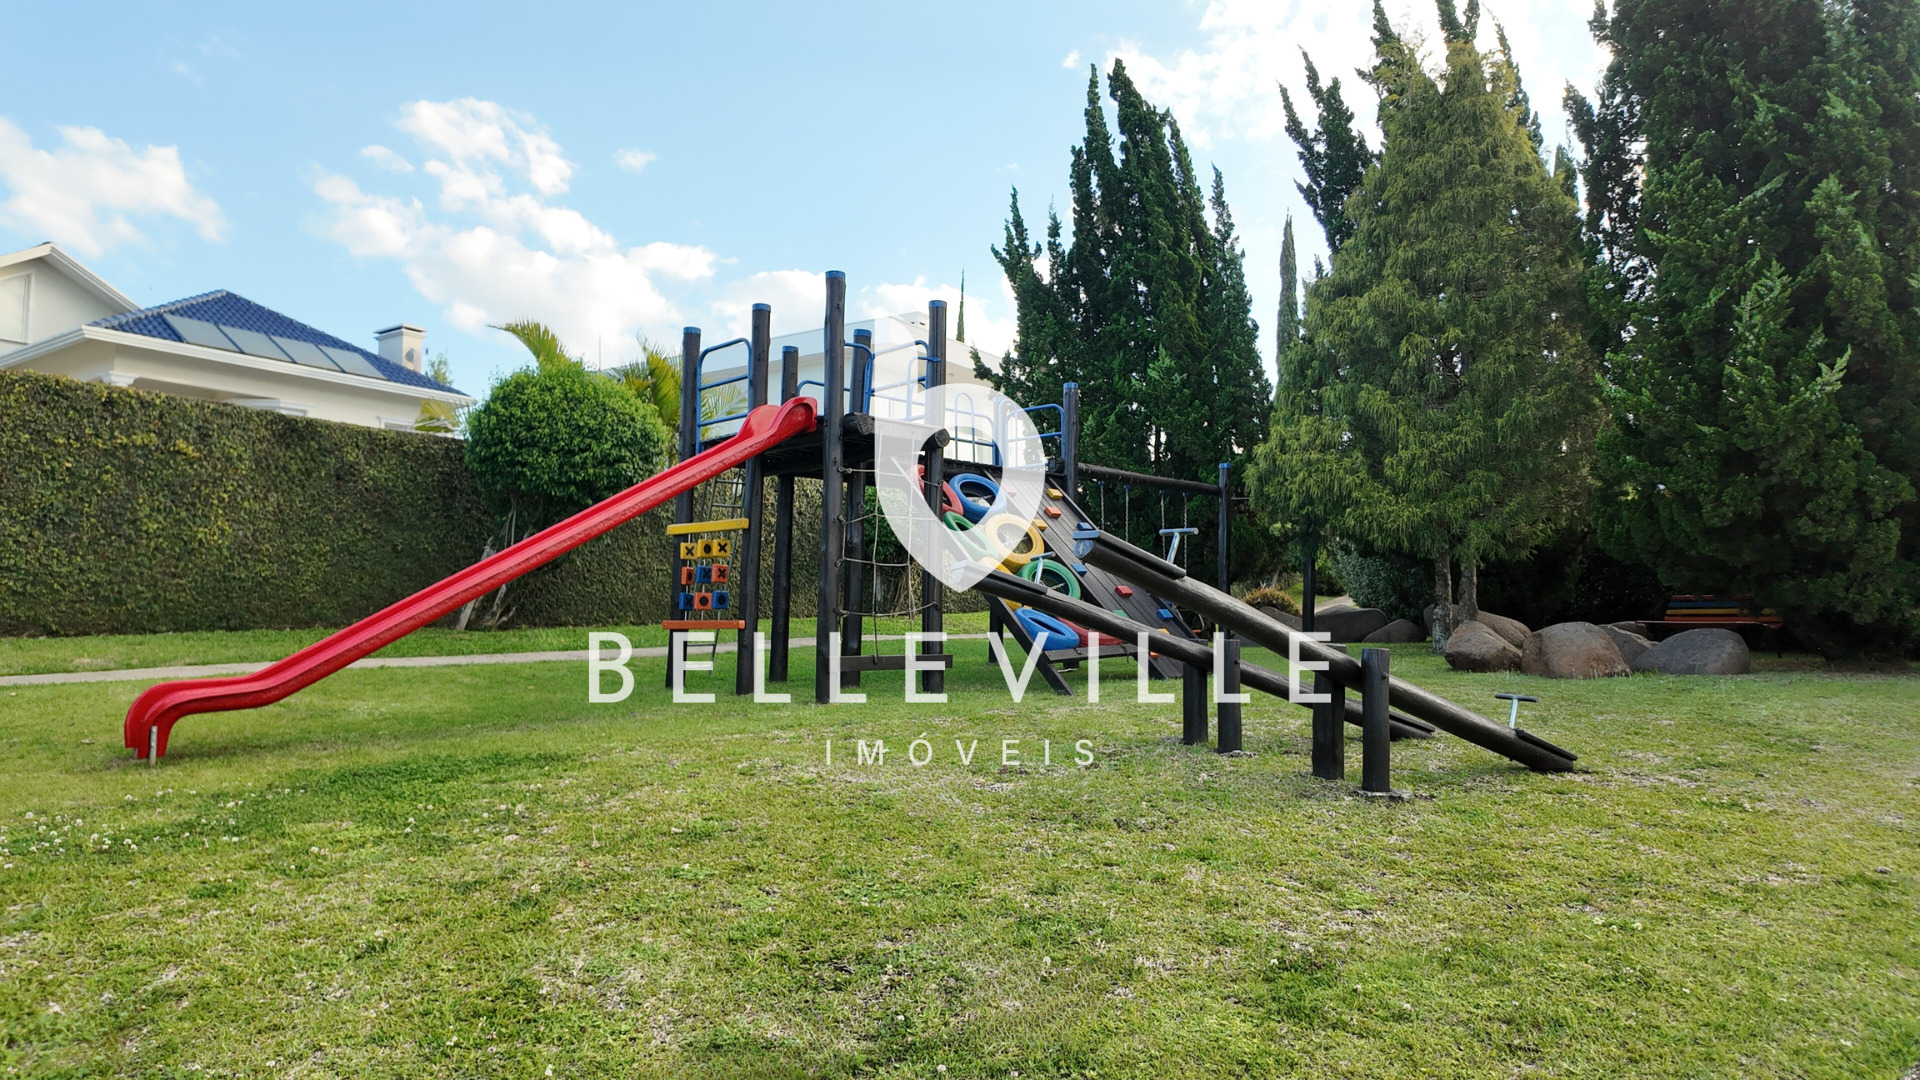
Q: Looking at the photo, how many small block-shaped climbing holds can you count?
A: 11